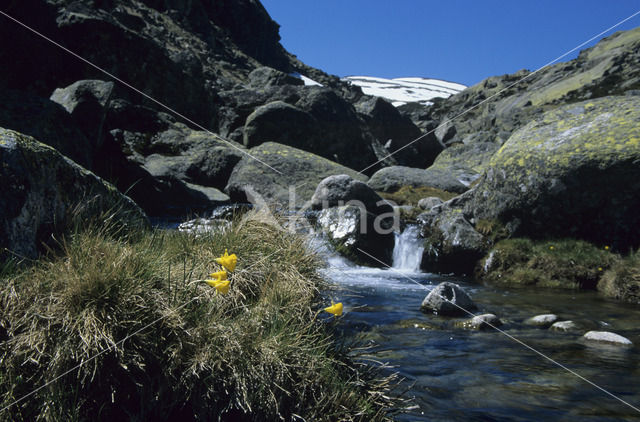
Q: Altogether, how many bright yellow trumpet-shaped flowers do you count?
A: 4